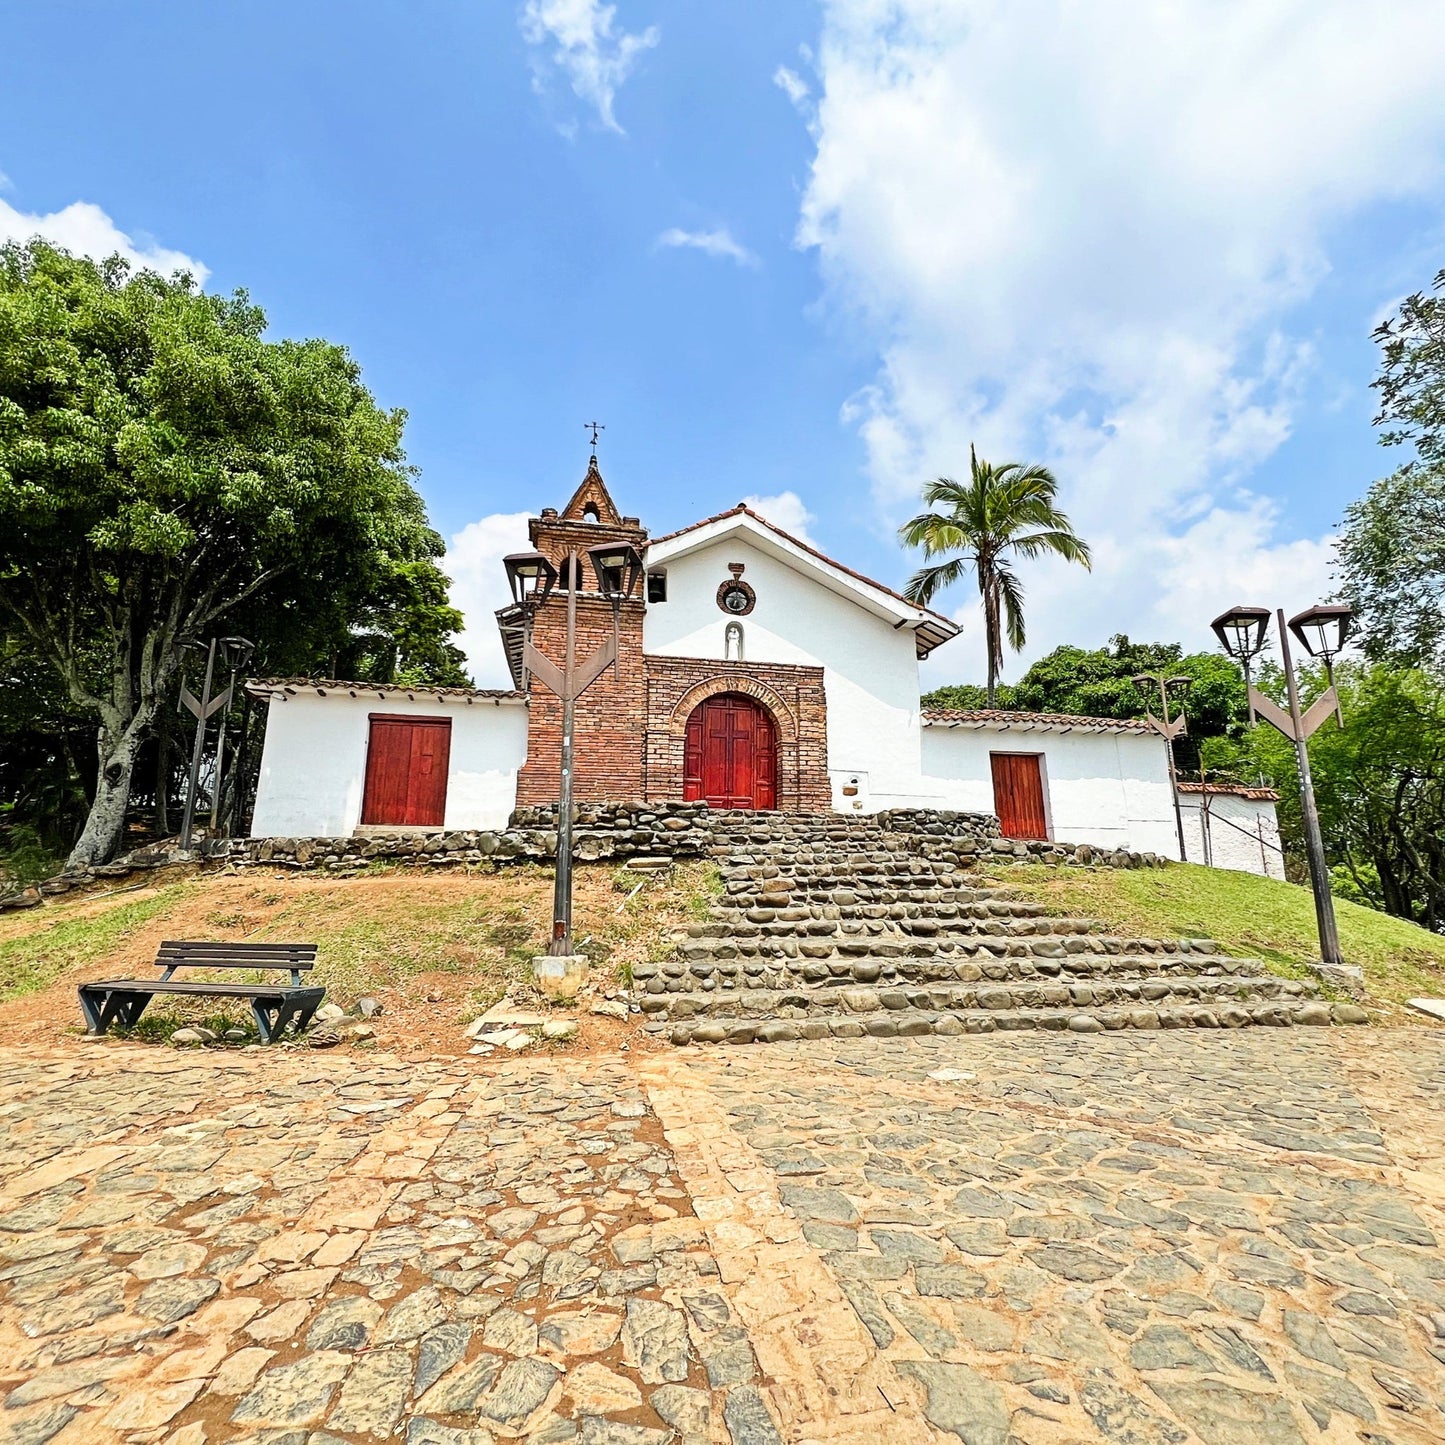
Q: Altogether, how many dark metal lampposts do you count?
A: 4